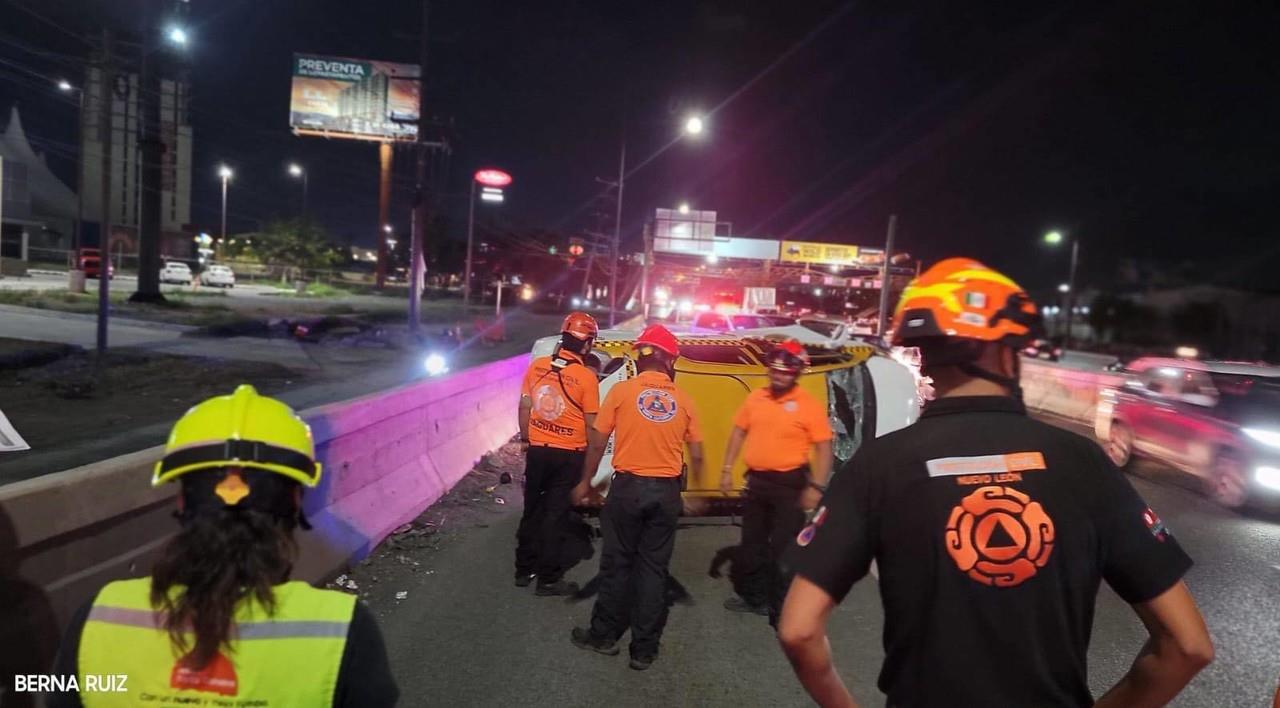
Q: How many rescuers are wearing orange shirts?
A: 3